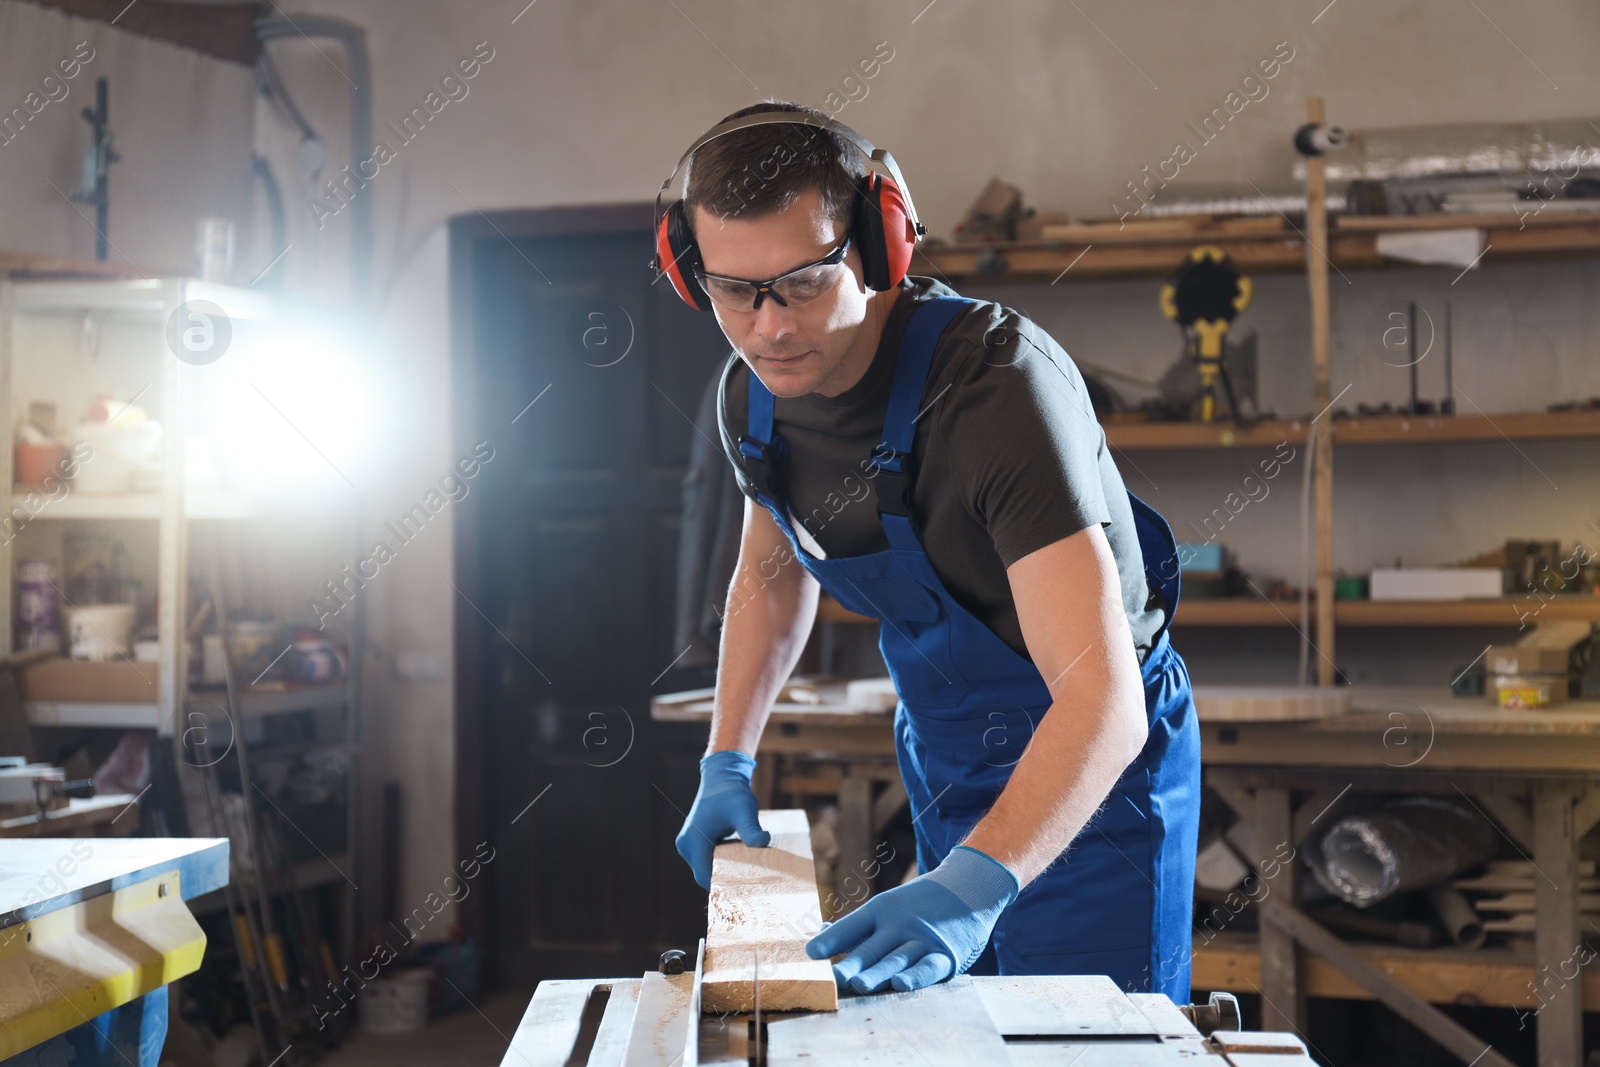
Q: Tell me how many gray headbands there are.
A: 1